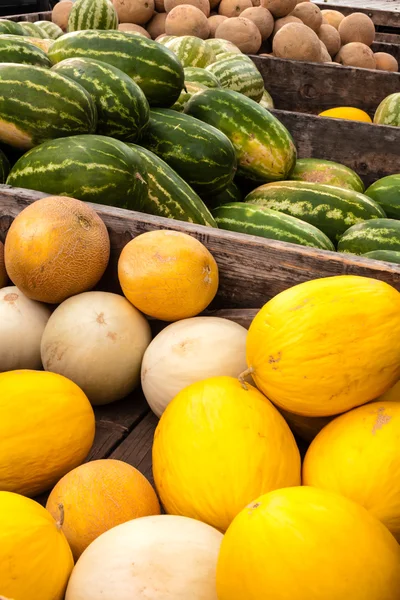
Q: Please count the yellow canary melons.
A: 7